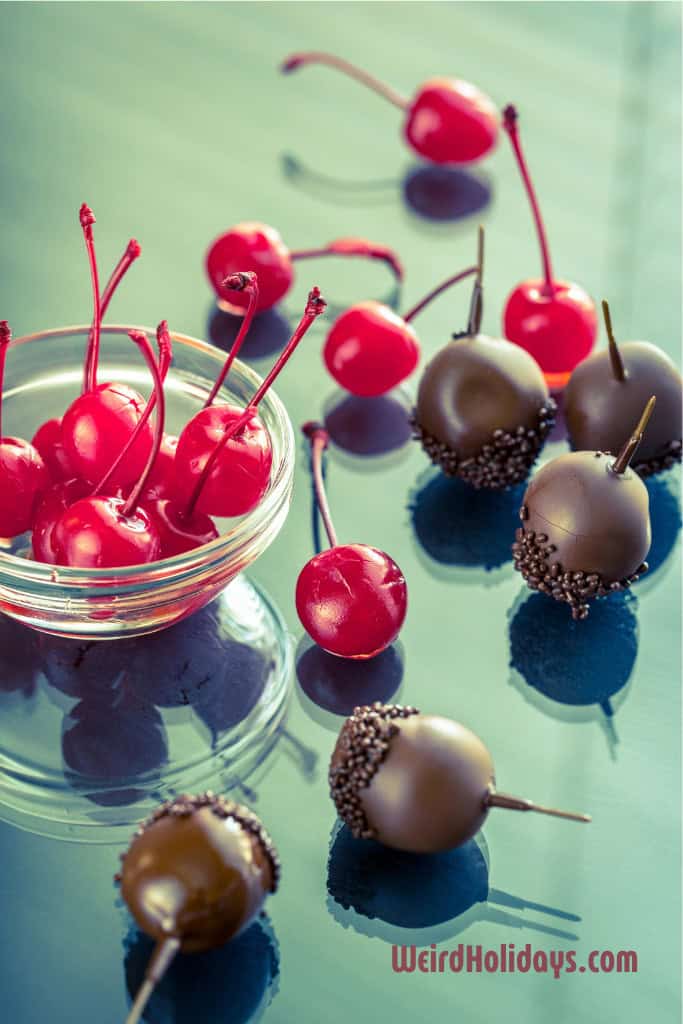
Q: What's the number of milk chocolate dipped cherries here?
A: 5